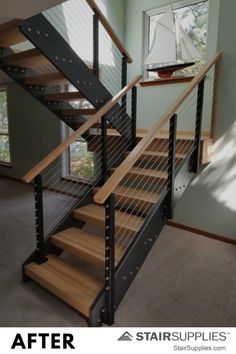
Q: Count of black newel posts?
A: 8